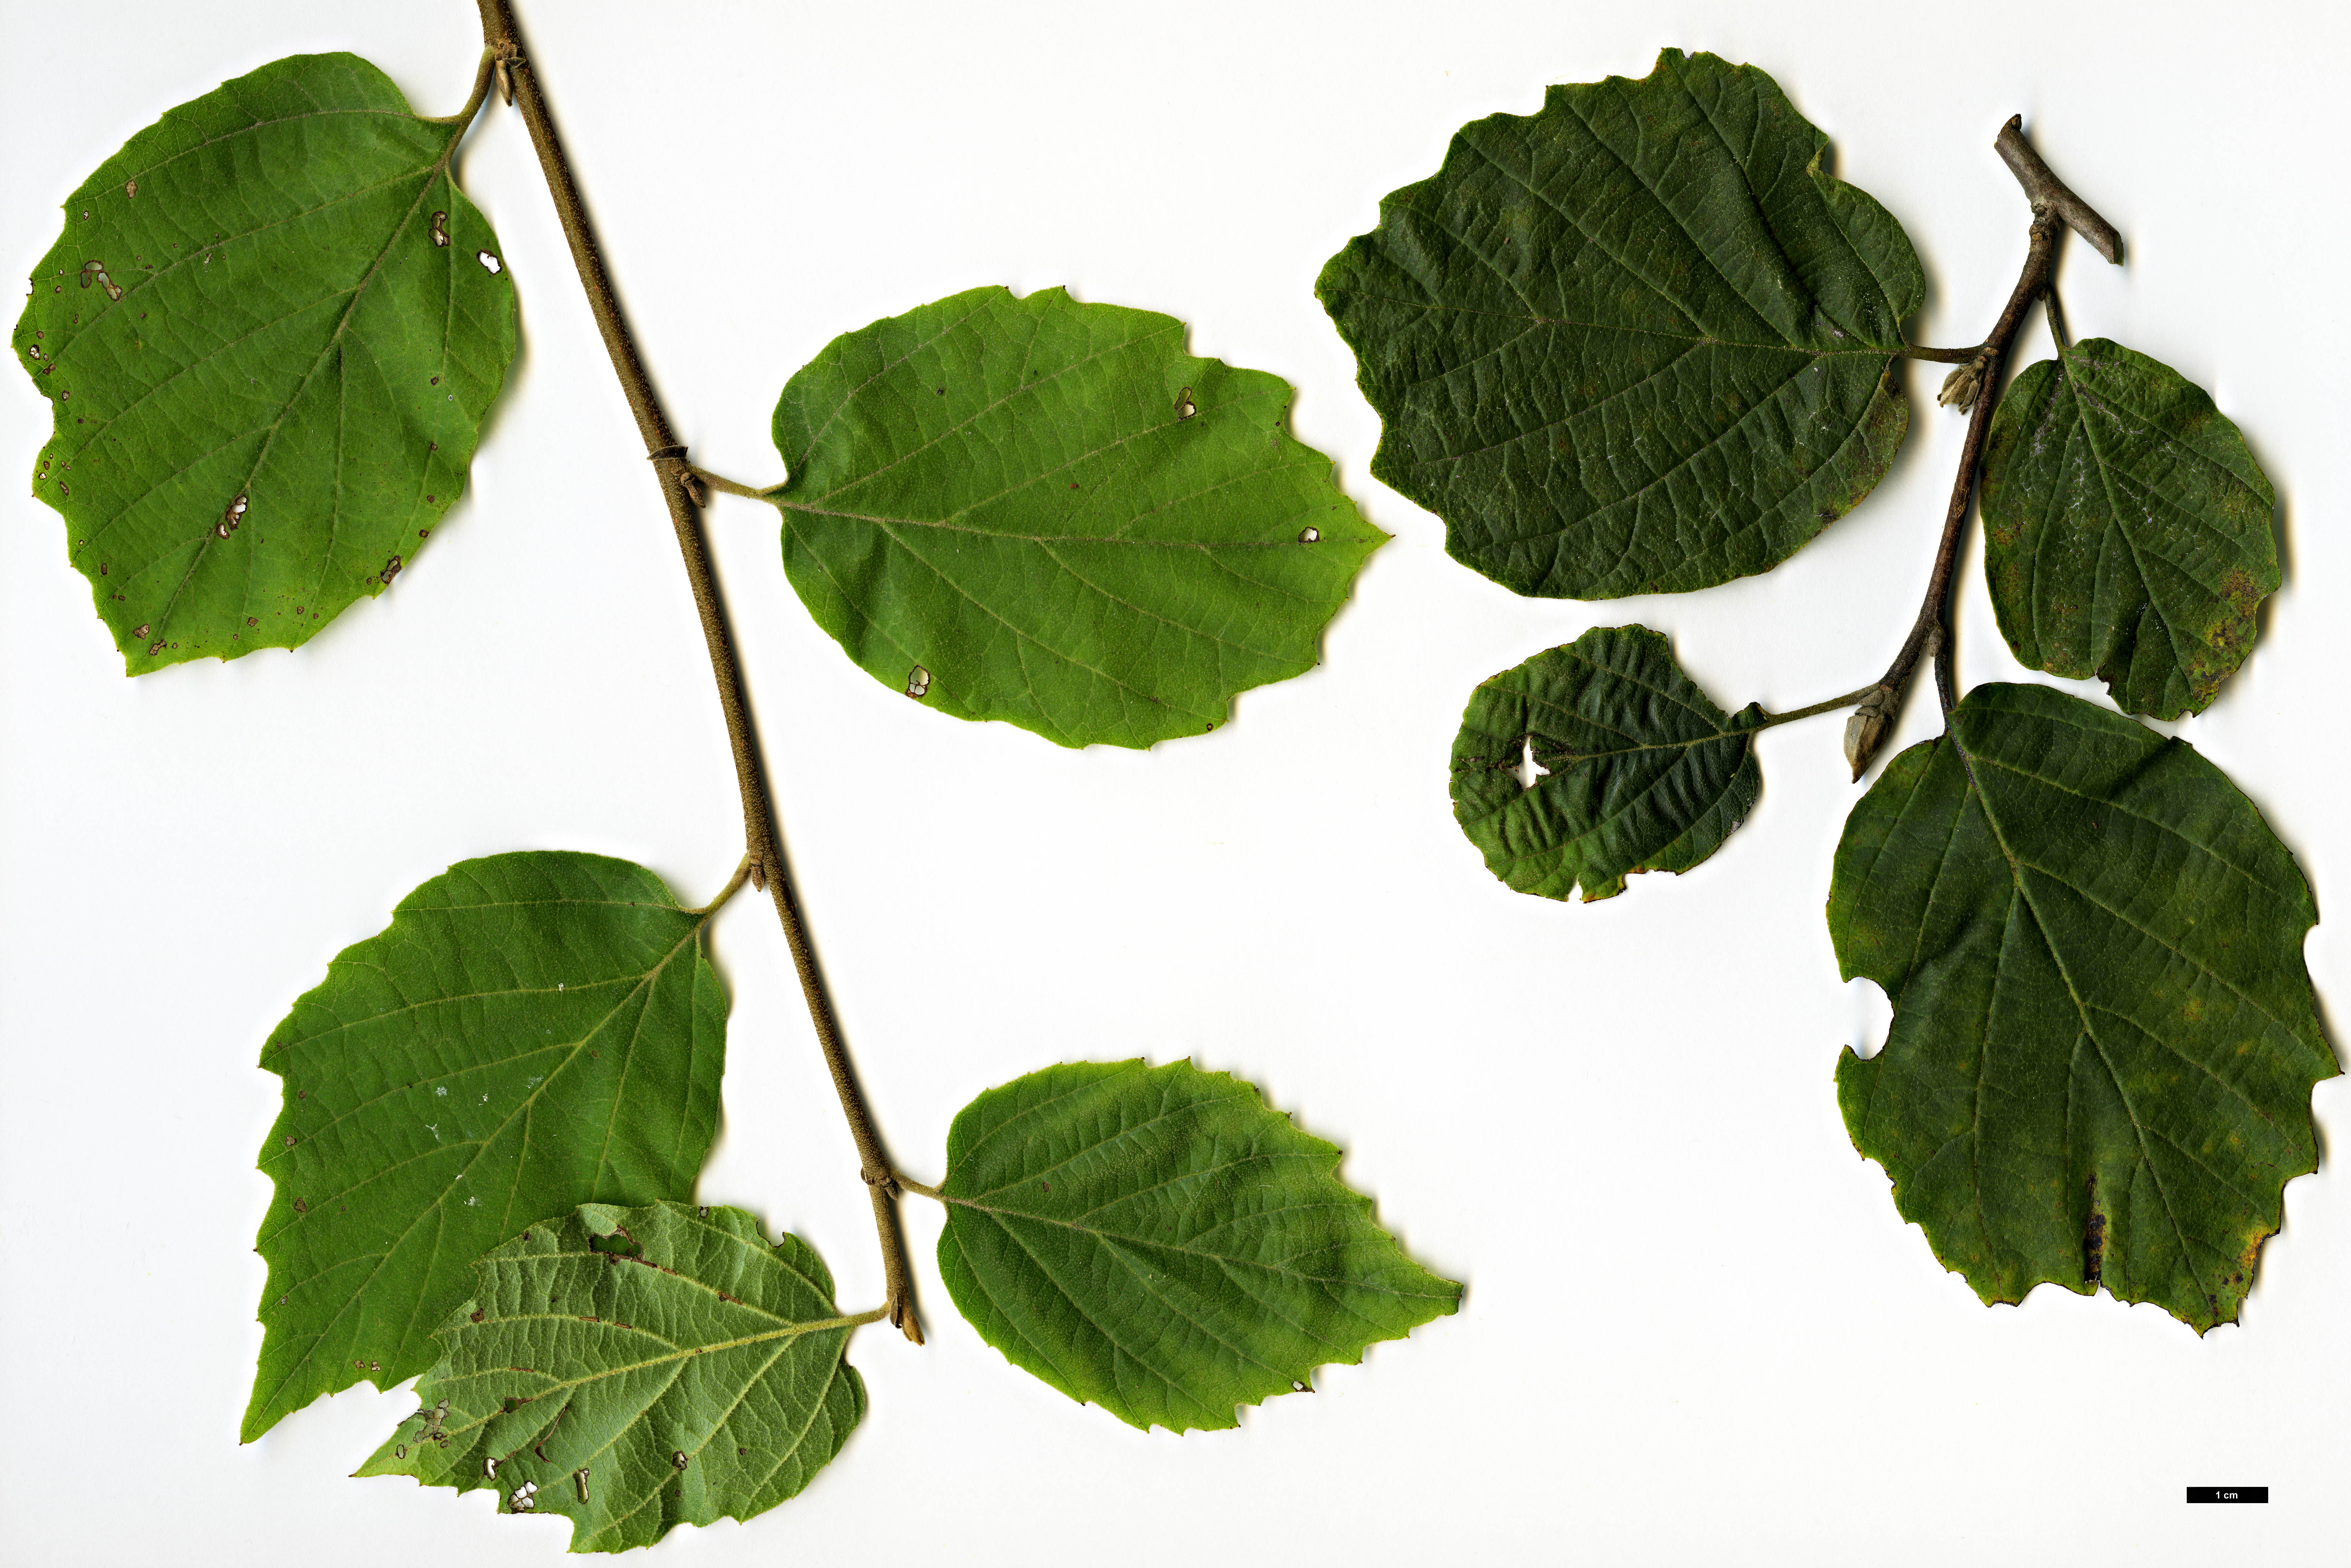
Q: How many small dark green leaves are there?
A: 2